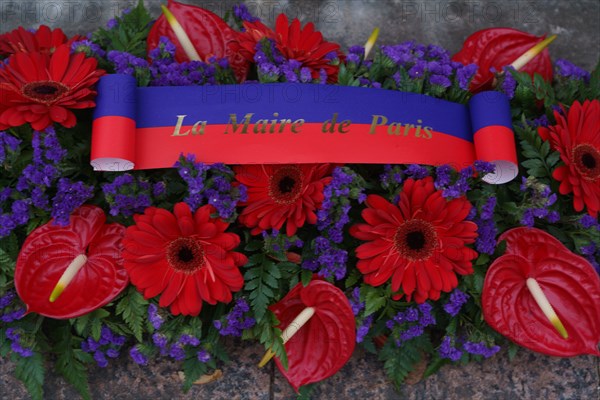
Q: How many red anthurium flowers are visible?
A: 5